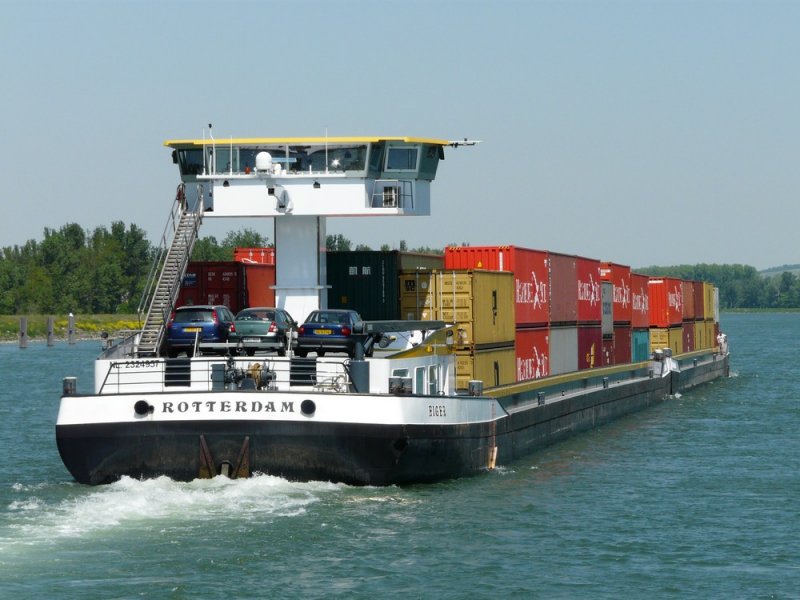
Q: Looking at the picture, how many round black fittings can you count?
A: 2